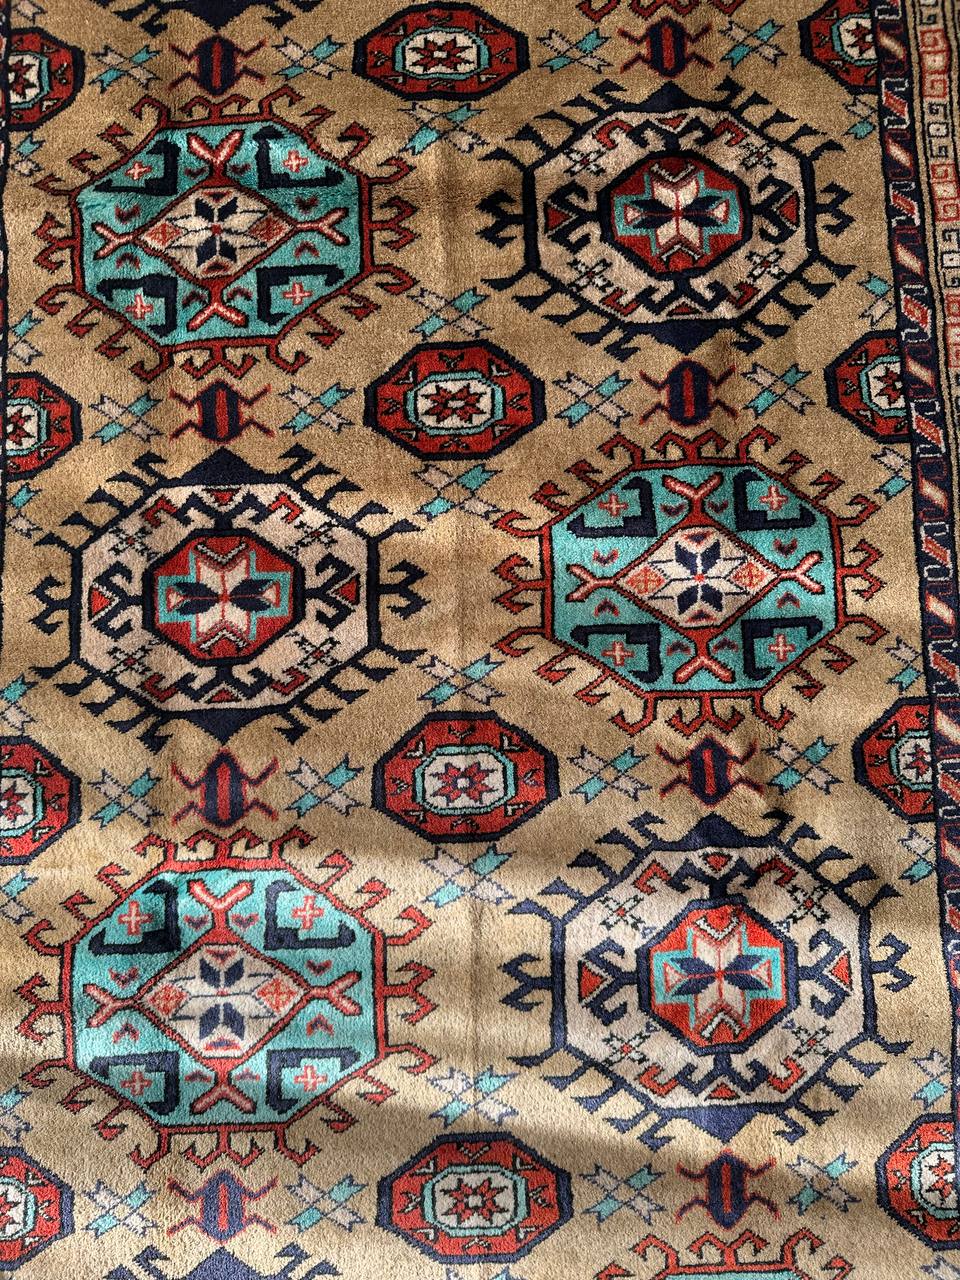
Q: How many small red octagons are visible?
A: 12